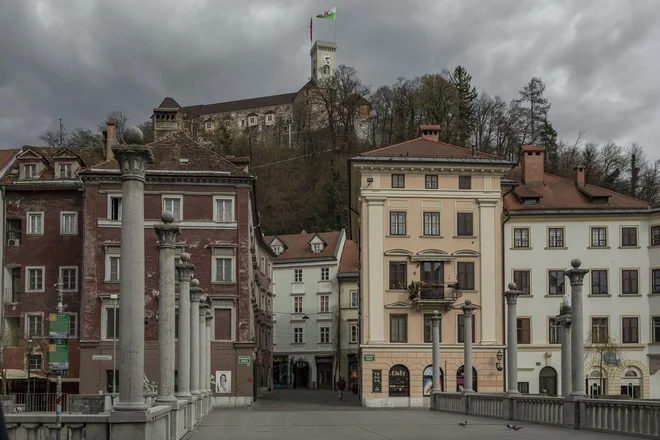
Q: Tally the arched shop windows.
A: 3